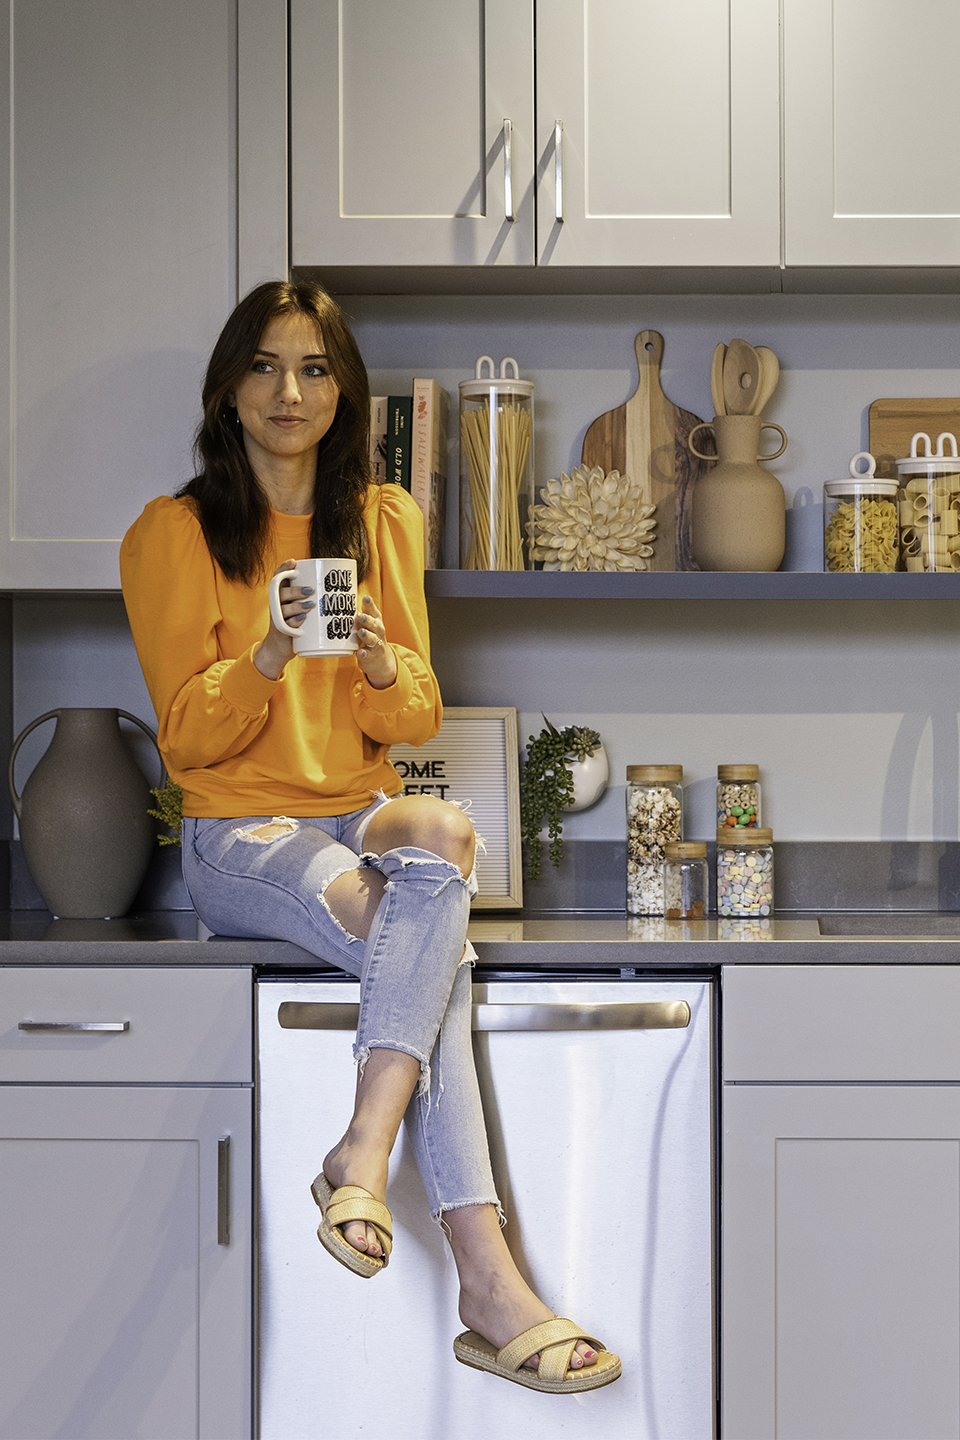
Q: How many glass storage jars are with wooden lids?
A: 4